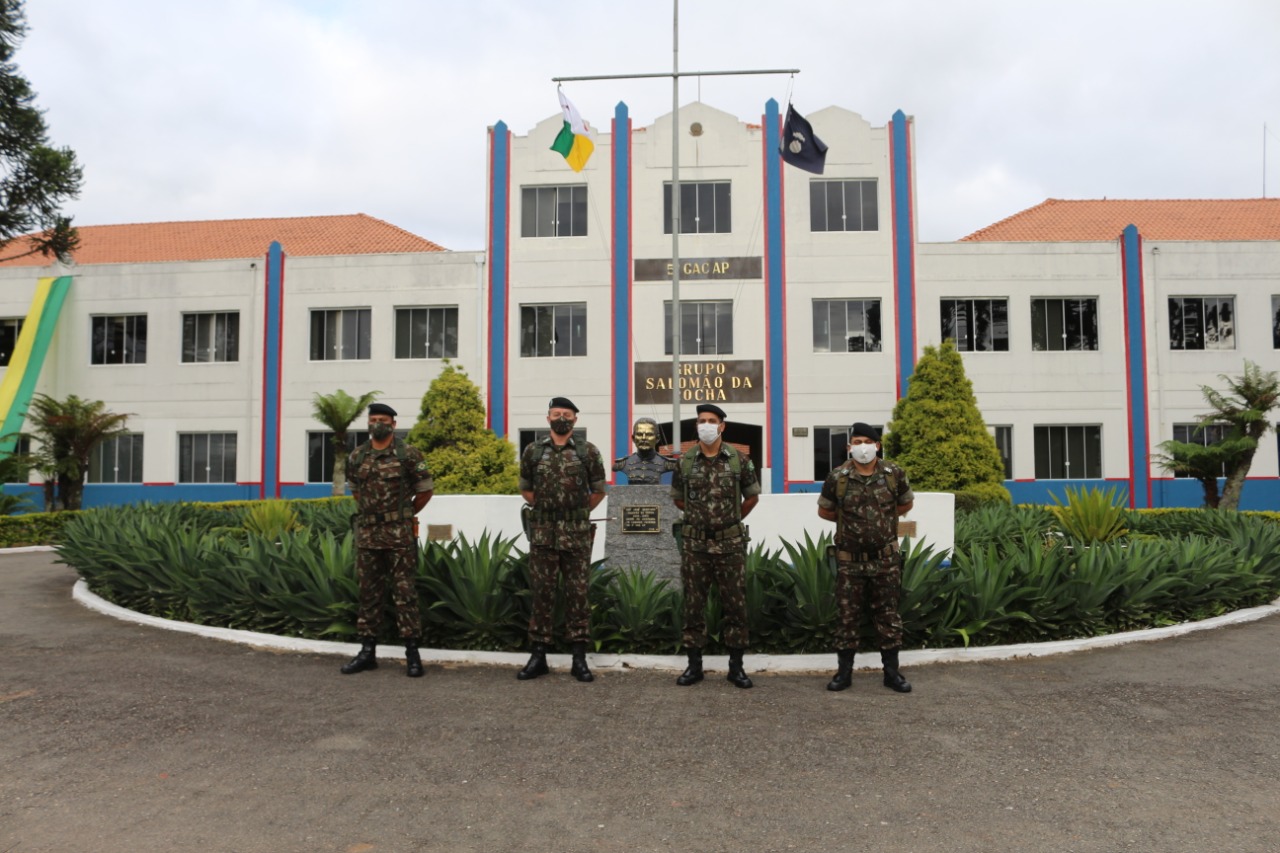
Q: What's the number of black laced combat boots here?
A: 8